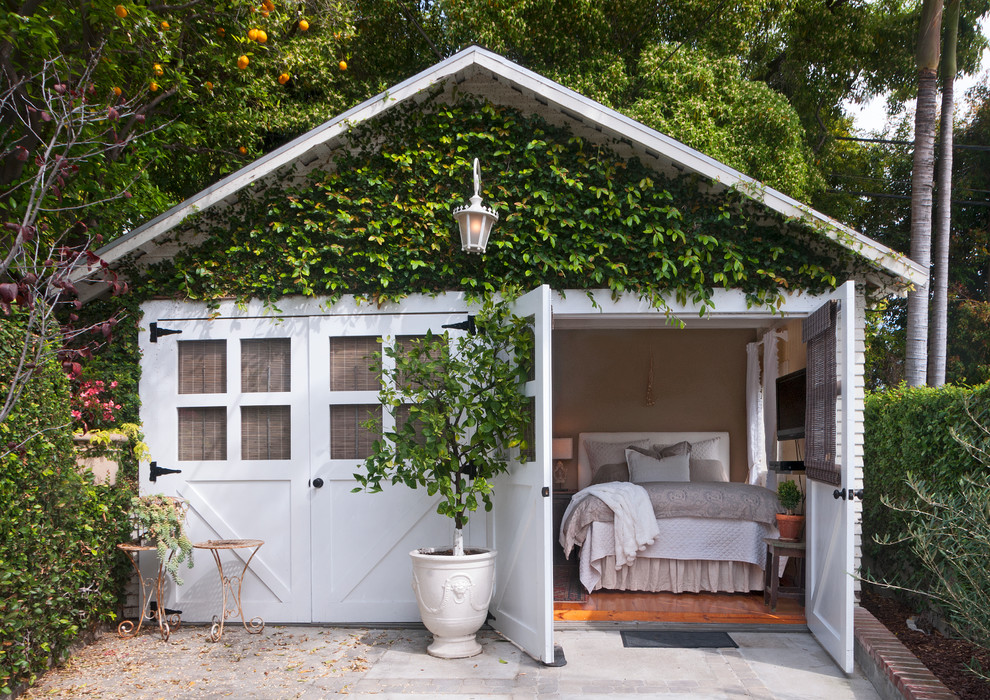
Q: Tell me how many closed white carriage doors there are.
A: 2